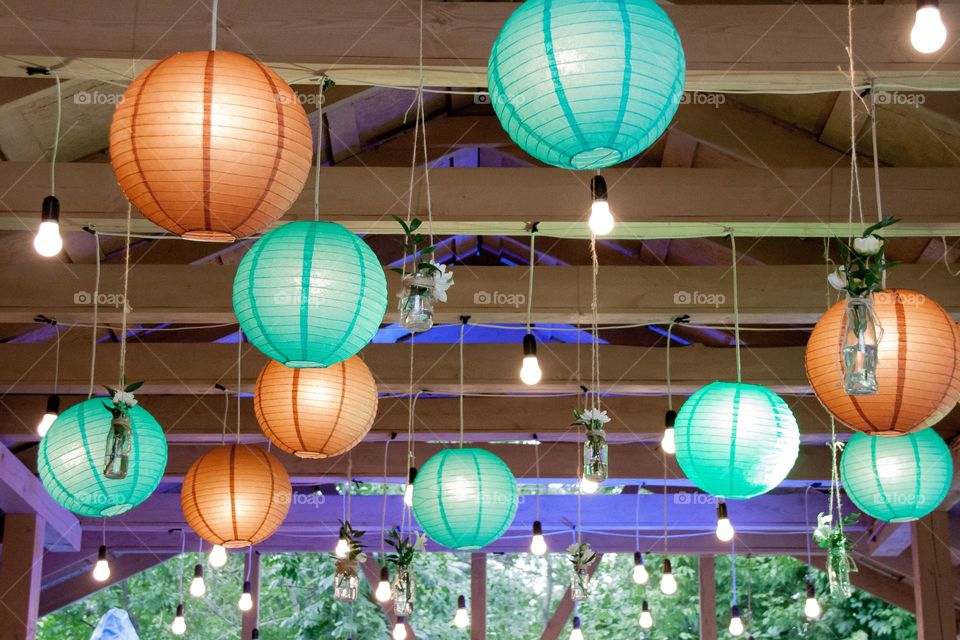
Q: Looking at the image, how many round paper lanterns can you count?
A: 10